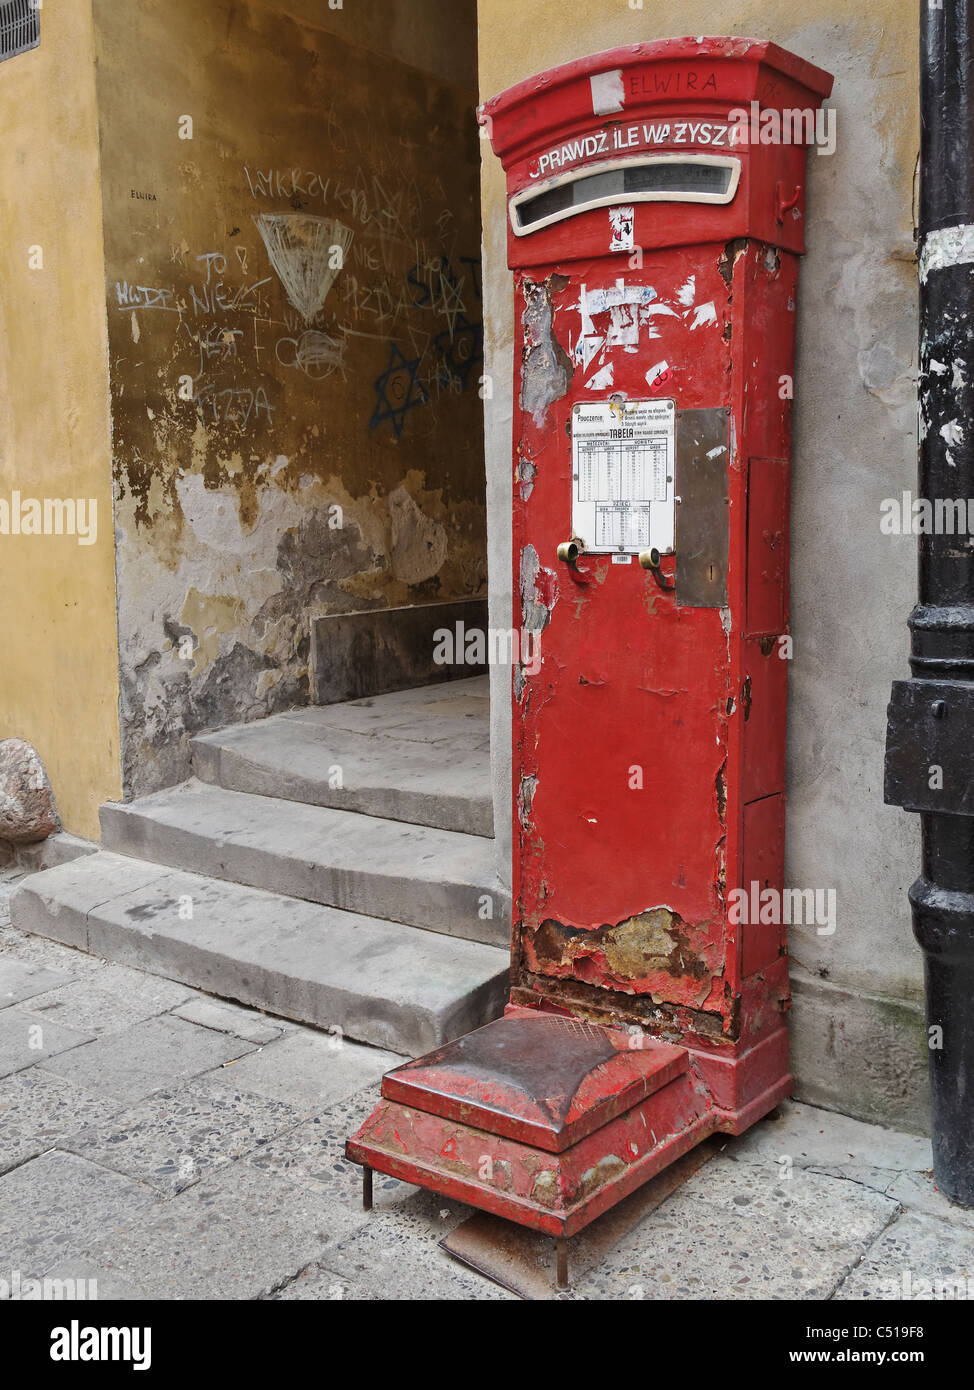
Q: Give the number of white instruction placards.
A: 1